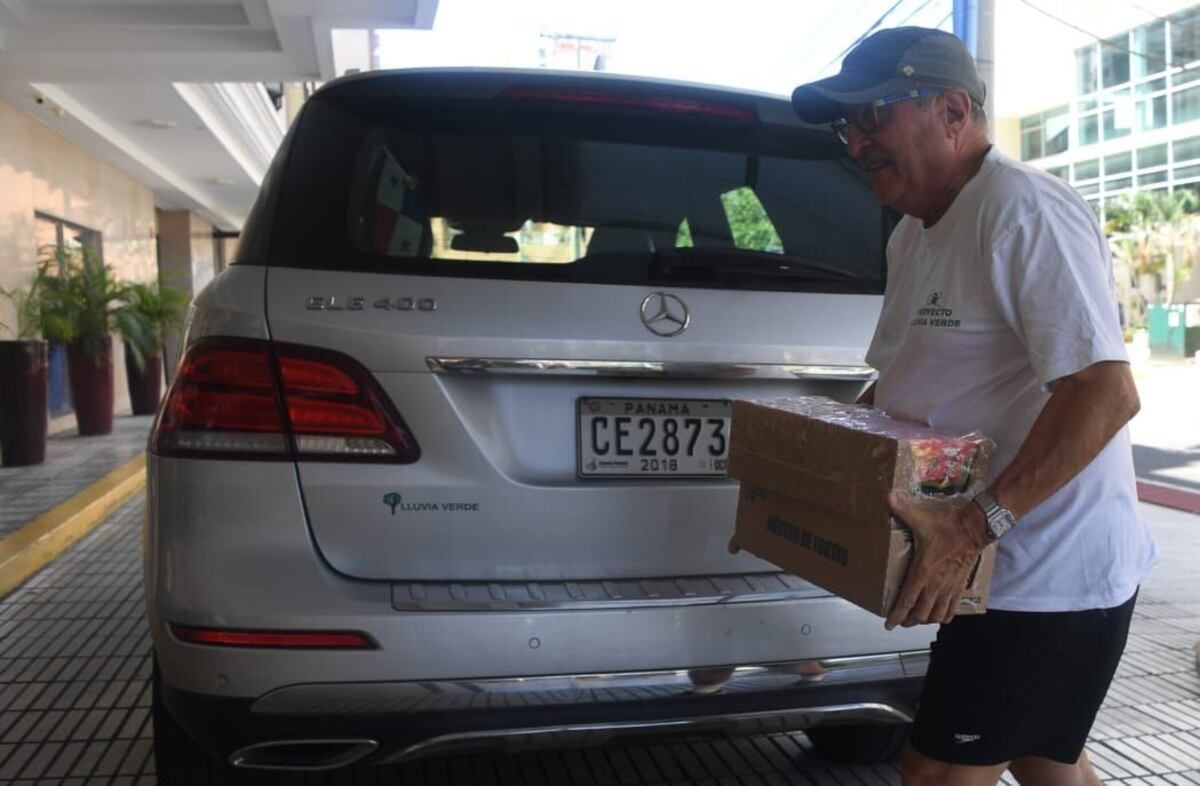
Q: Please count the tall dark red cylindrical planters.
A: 3